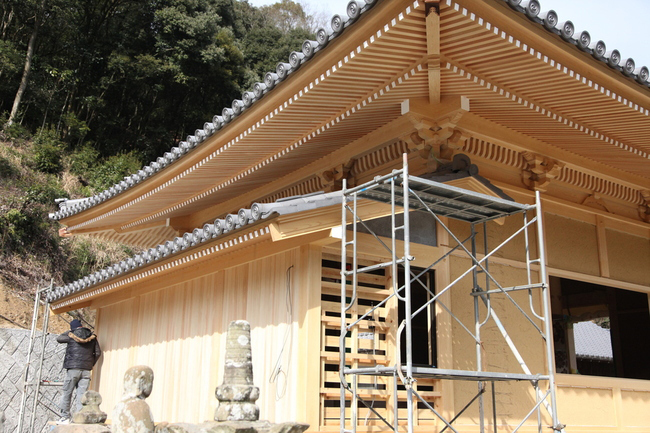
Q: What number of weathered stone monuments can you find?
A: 3